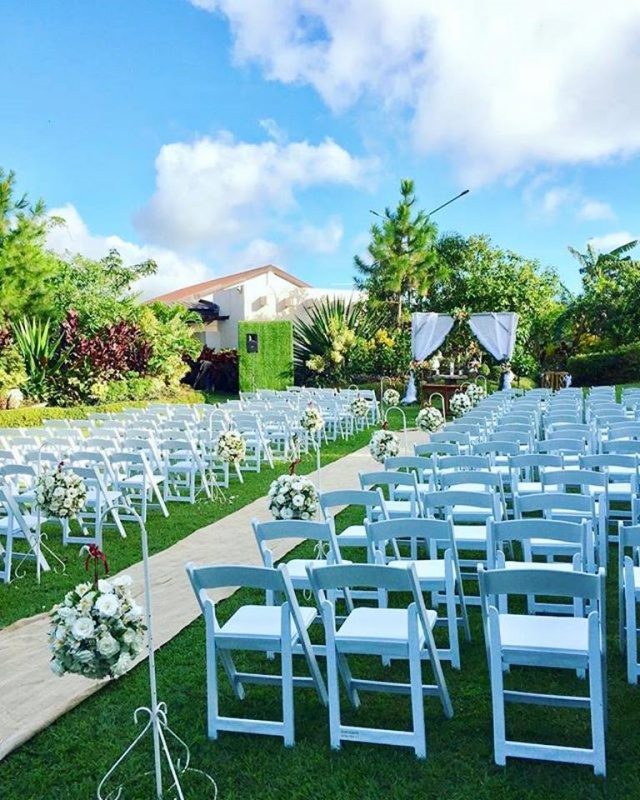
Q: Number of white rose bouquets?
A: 11